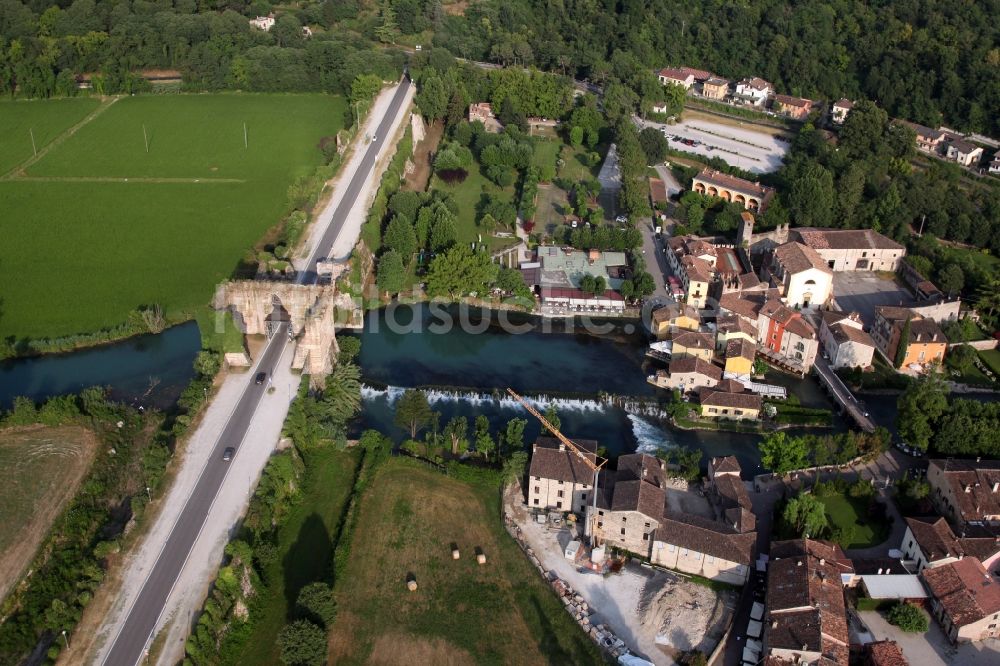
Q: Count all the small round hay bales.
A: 3